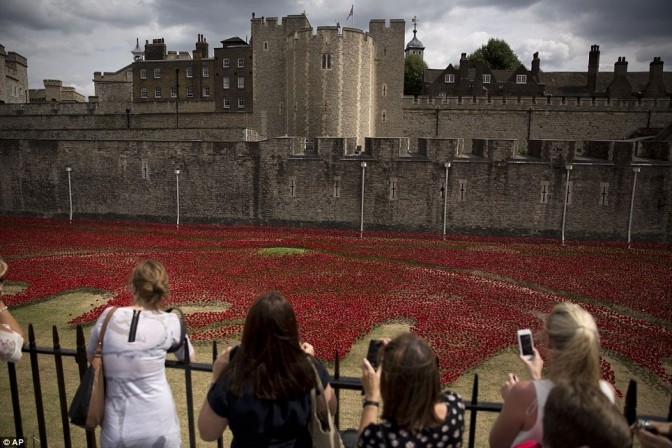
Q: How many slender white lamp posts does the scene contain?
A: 6